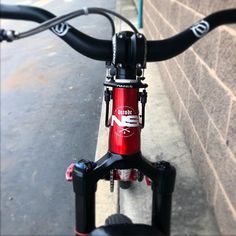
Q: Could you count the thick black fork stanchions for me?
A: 2